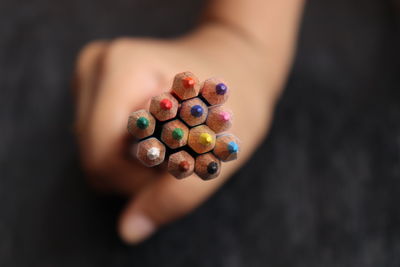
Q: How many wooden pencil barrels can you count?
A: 12